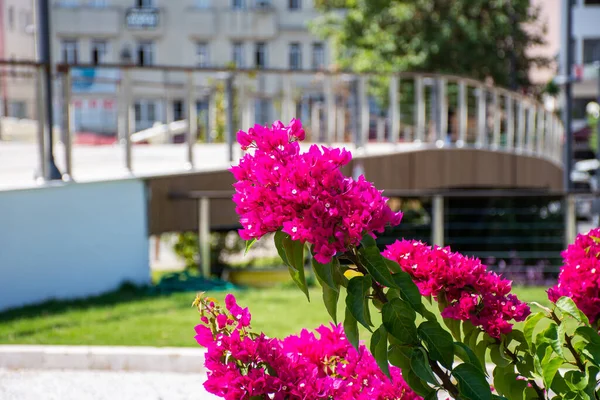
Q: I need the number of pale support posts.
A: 3